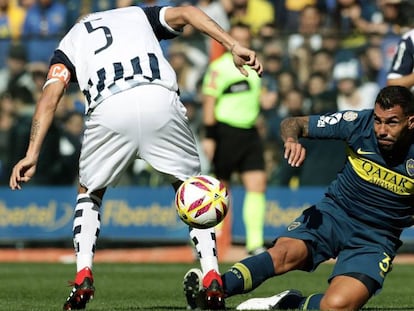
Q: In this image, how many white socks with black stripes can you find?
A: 2